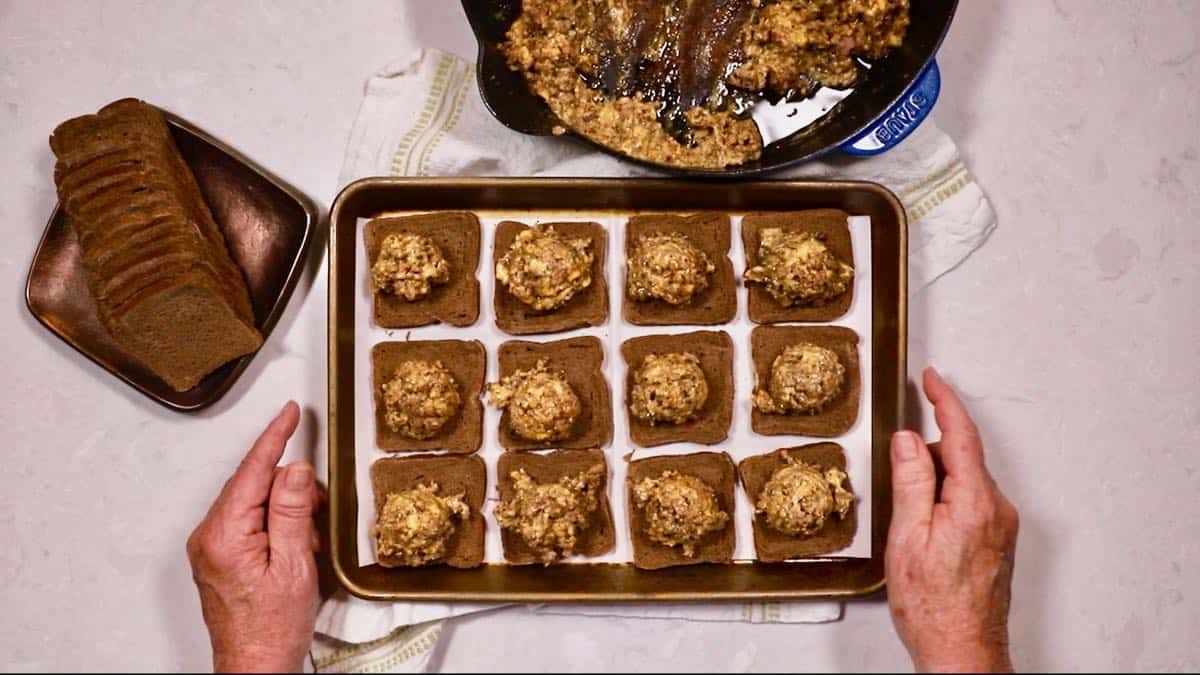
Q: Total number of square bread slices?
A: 12